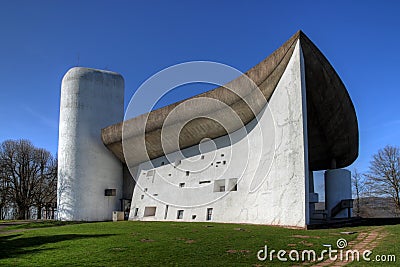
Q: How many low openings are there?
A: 6